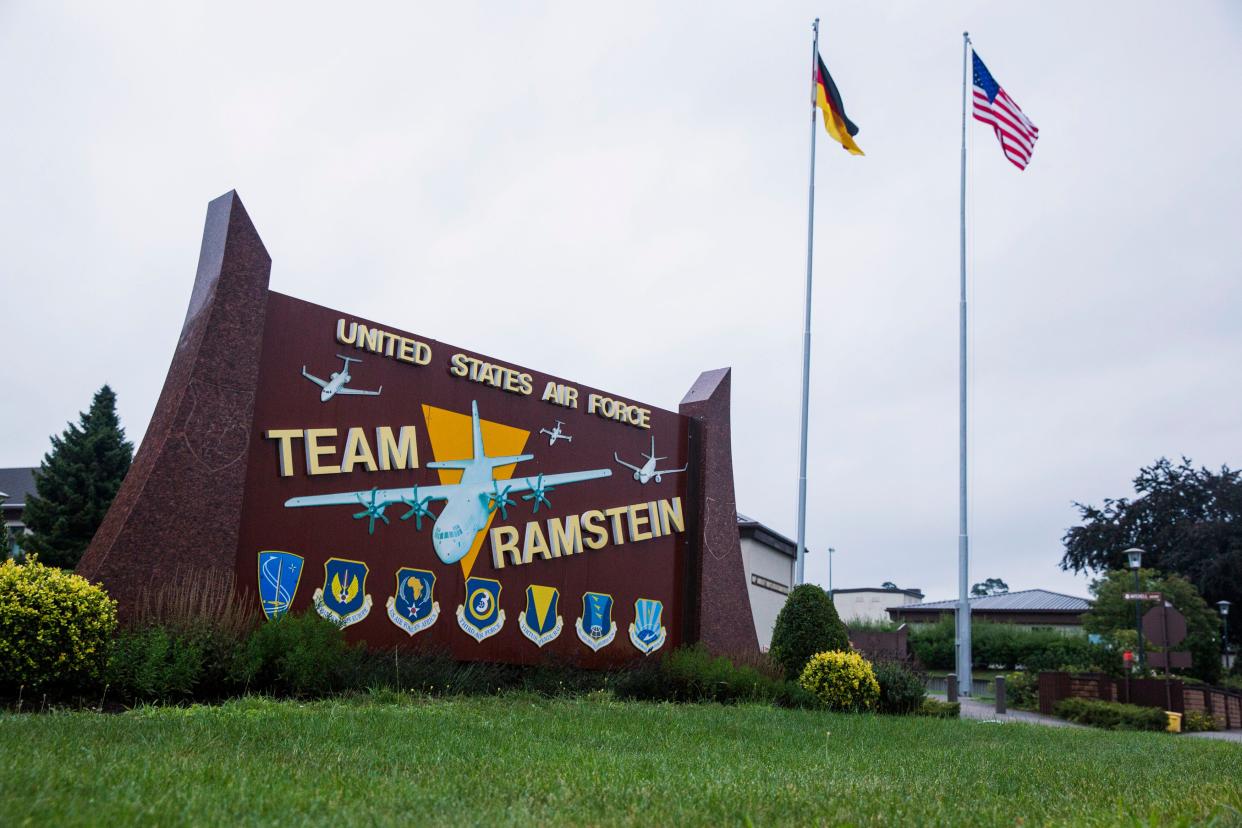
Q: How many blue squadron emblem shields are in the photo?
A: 7